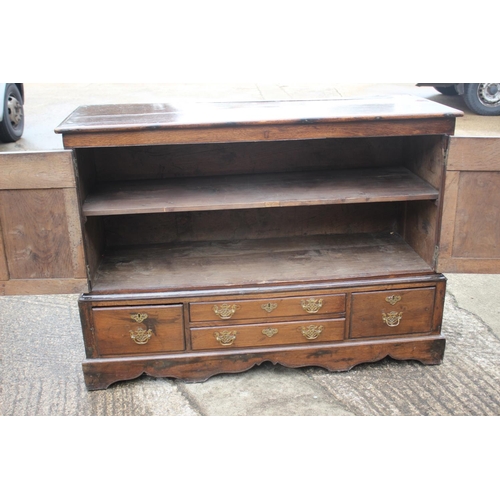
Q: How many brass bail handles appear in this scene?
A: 6